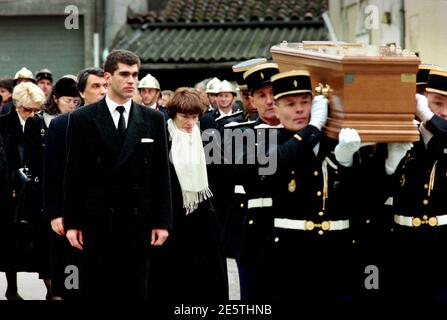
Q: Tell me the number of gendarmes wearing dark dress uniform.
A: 5